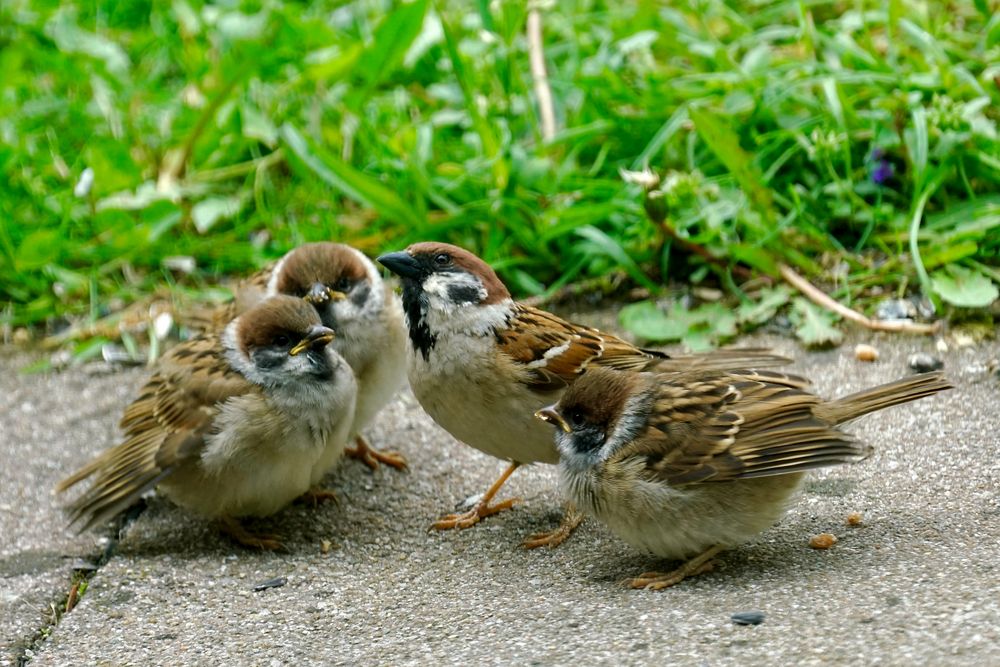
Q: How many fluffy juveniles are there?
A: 3